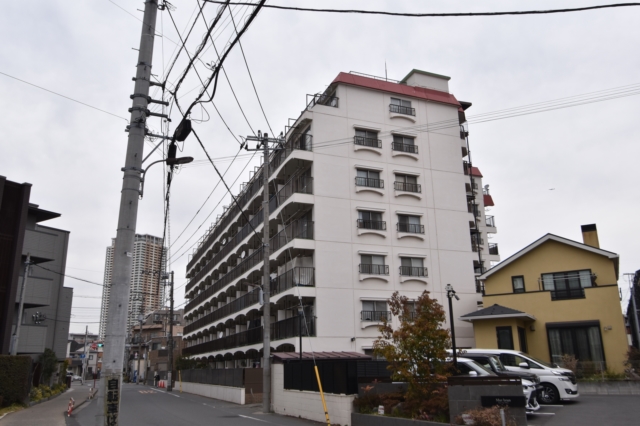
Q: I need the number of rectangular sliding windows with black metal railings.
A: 11